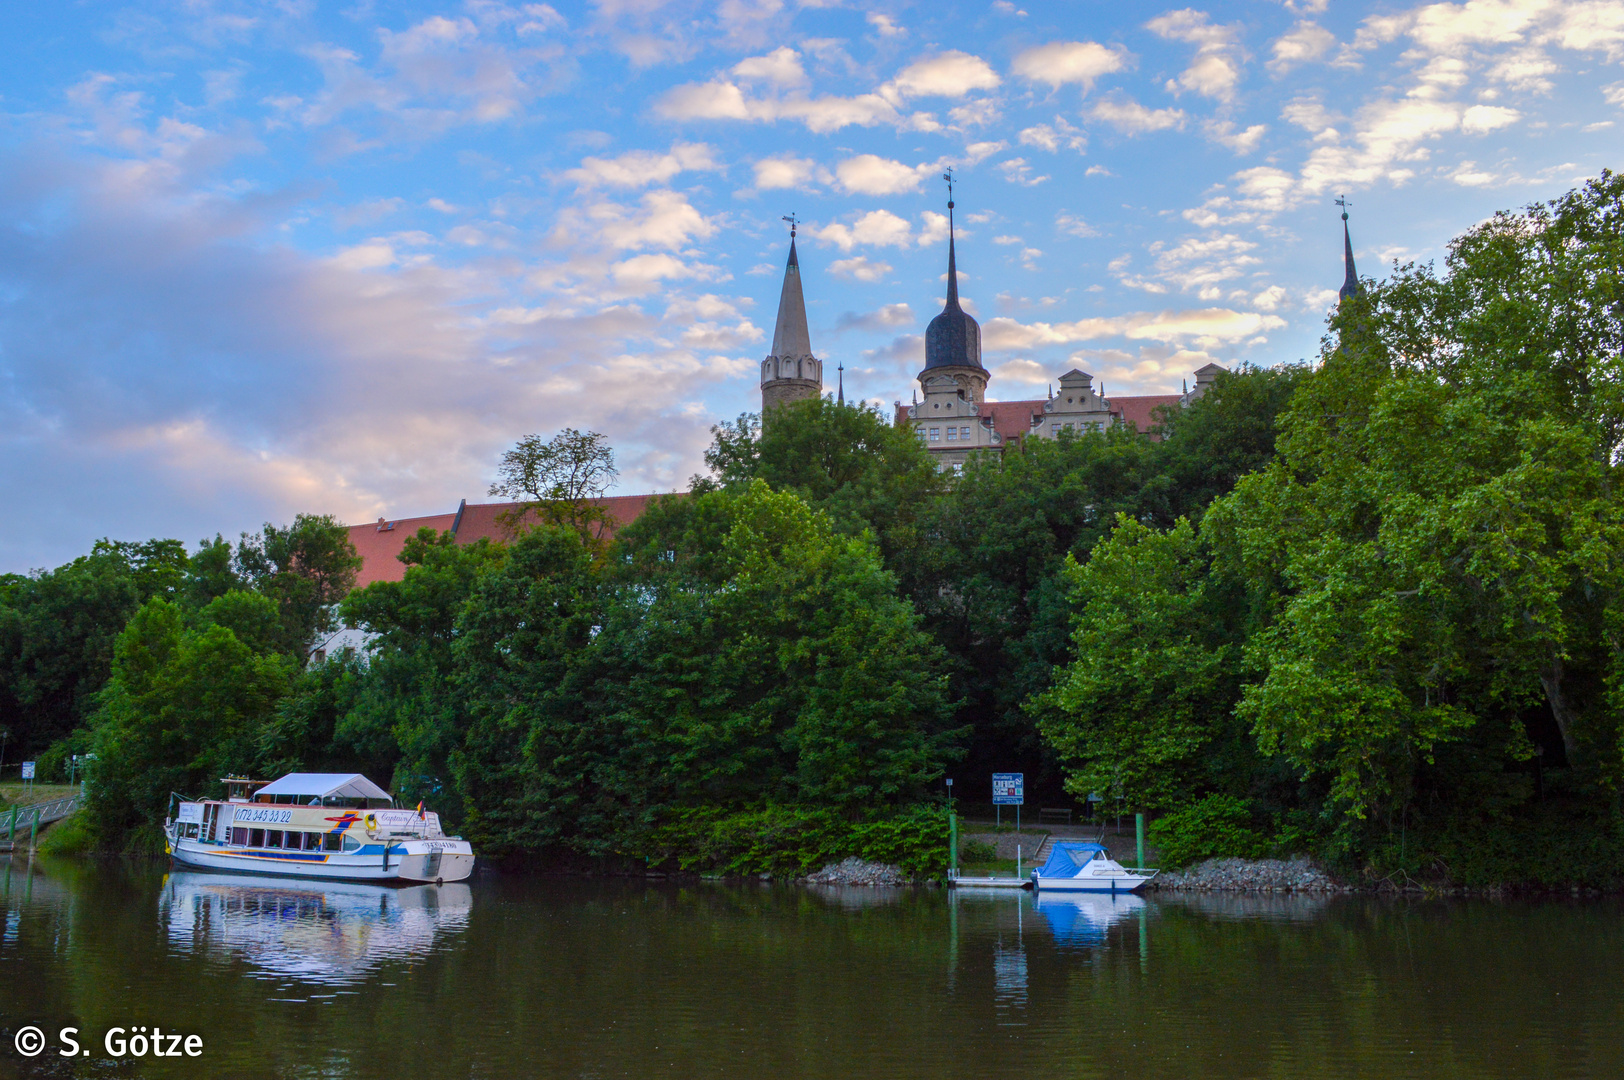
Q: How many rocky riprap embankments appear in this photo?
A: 2